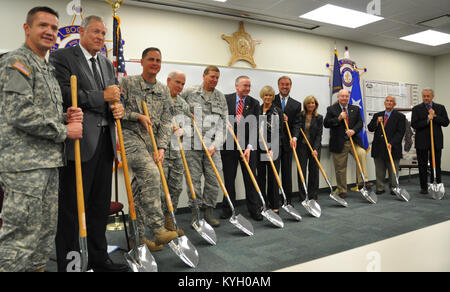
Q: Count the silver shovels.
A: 12